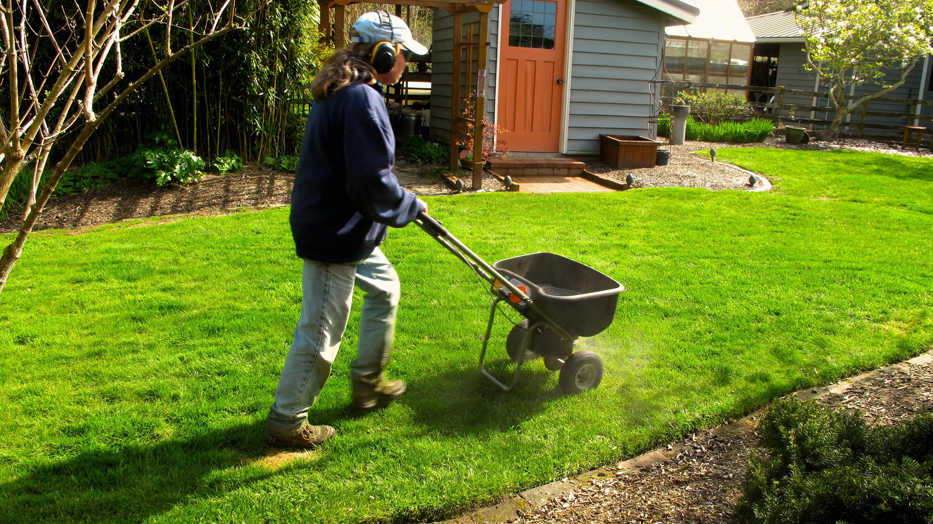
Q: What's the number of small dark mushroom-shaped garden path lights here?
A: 5